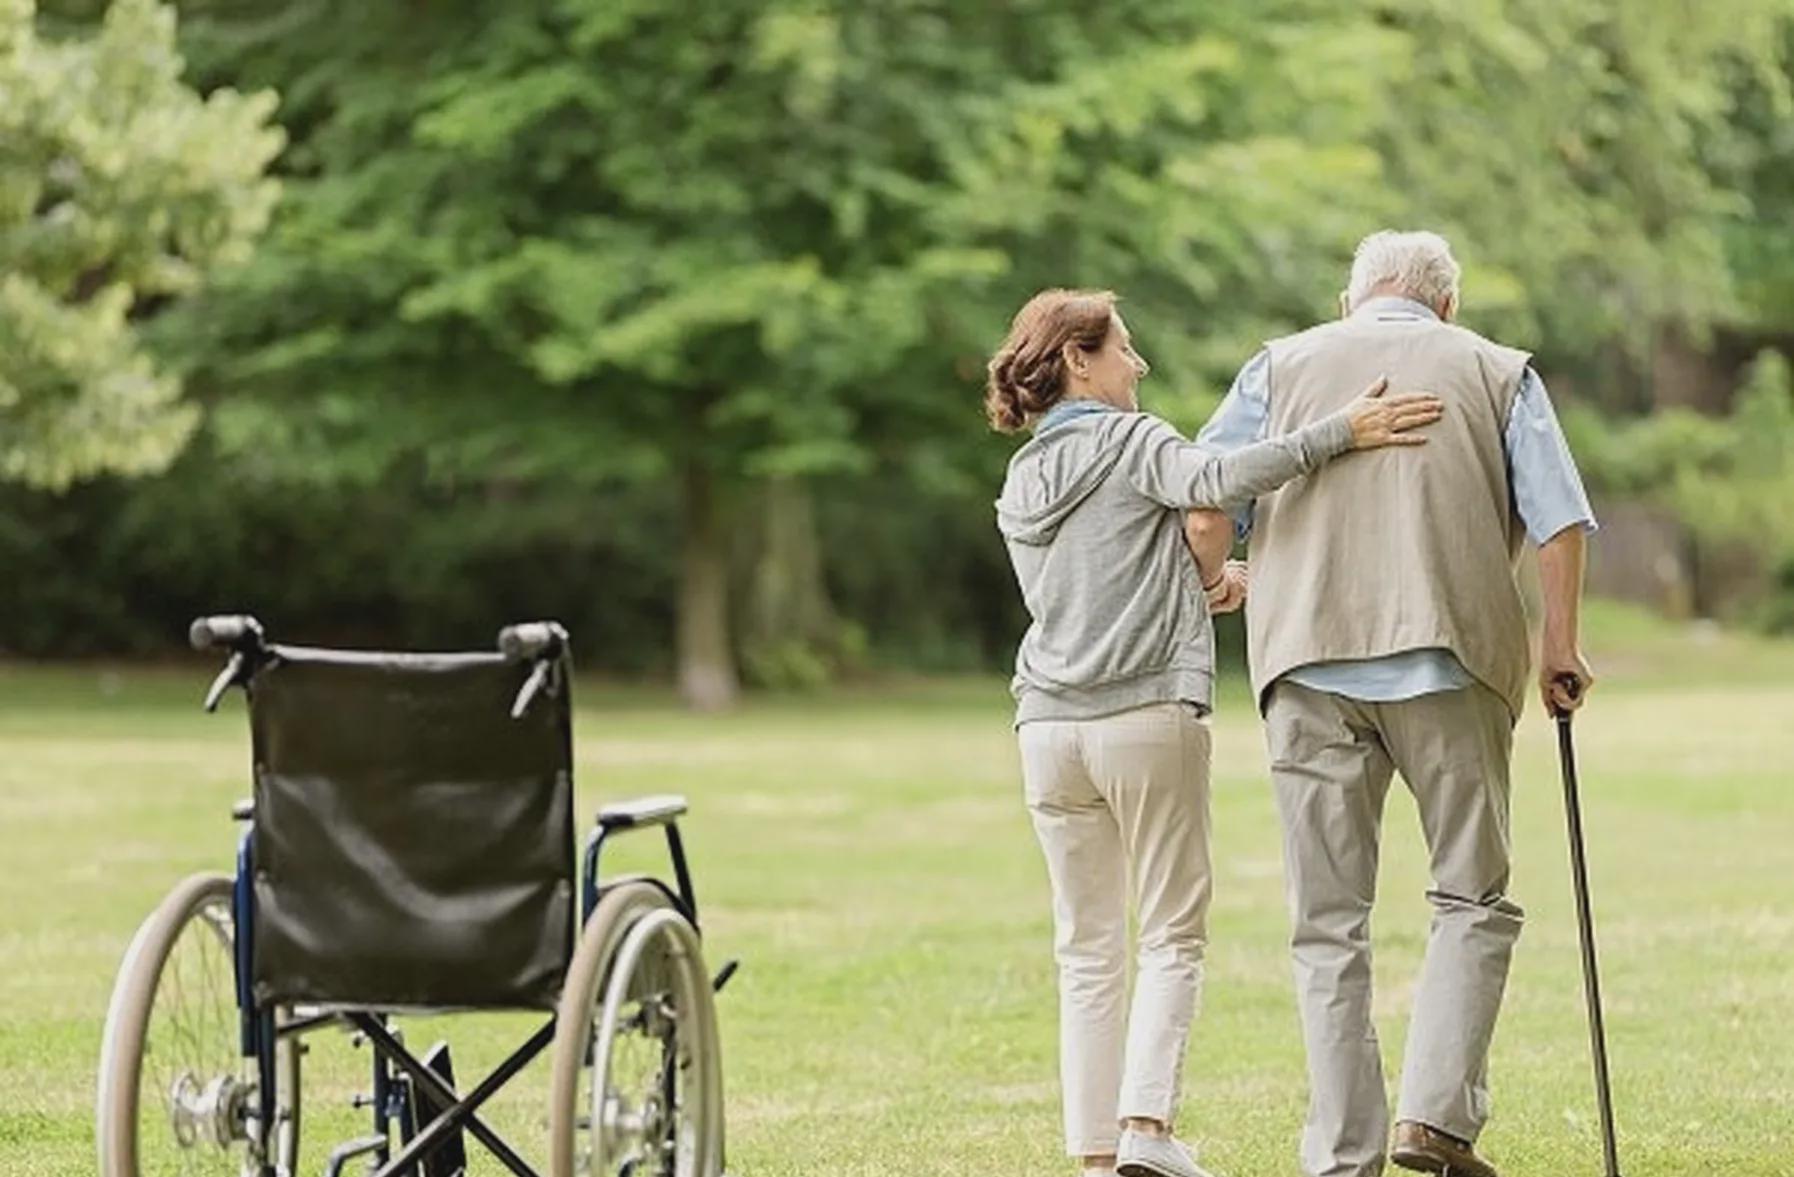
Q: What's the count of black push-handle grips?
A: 2